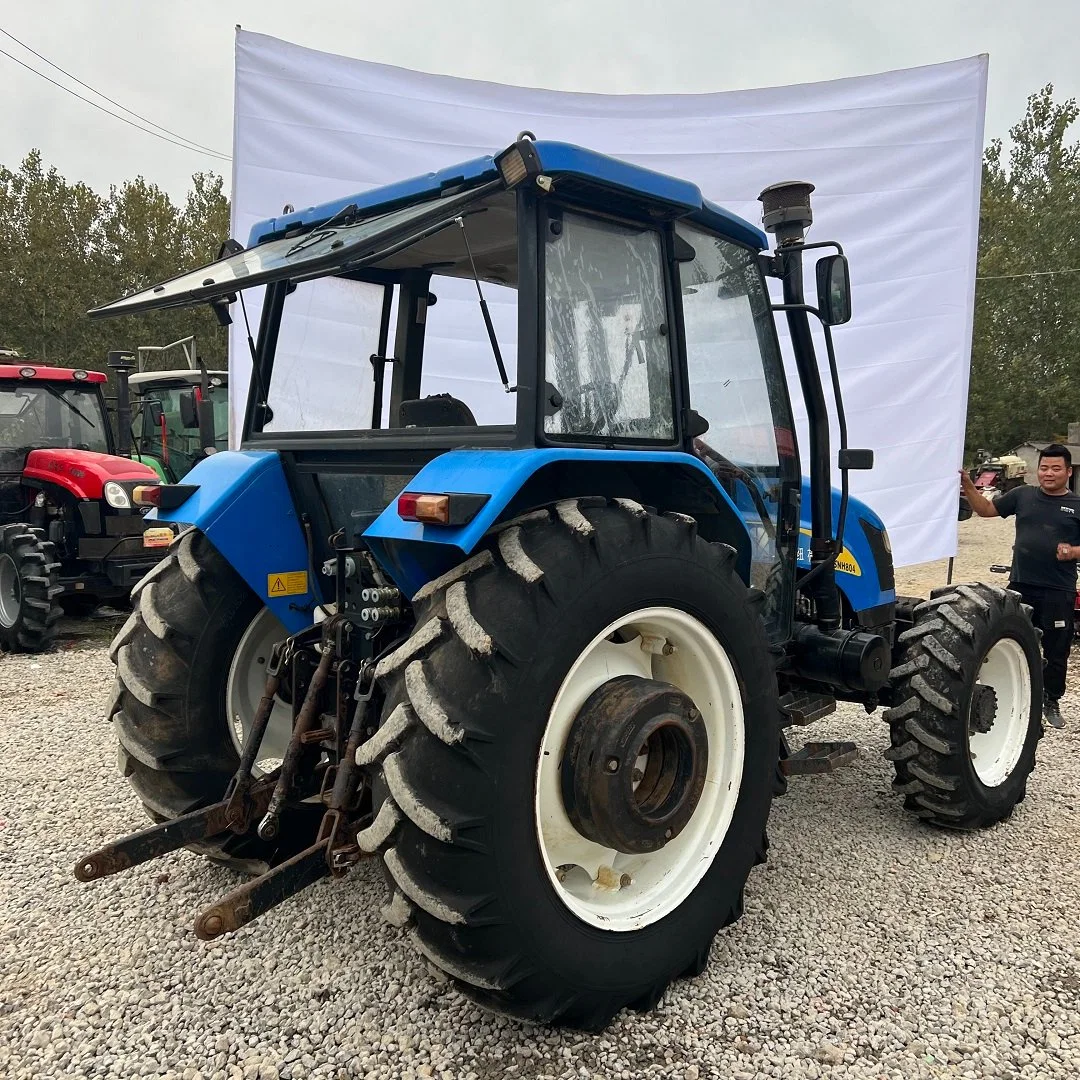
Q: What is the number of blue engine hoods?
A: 1